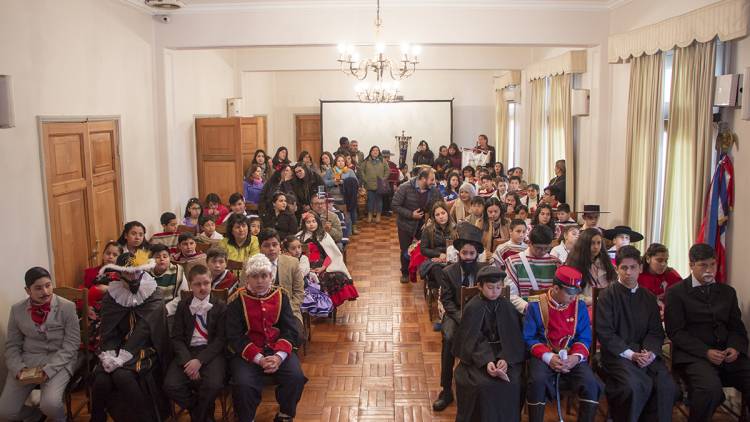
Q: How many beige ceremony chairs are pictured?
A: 0